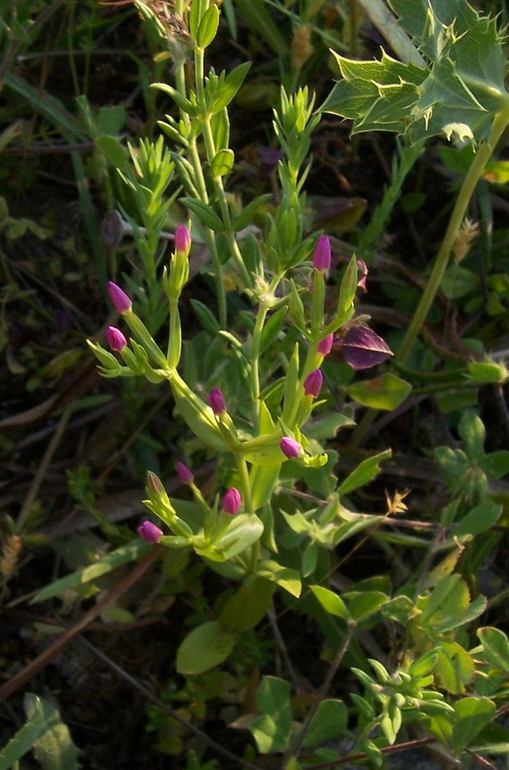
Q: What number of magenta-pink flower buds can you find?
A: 11